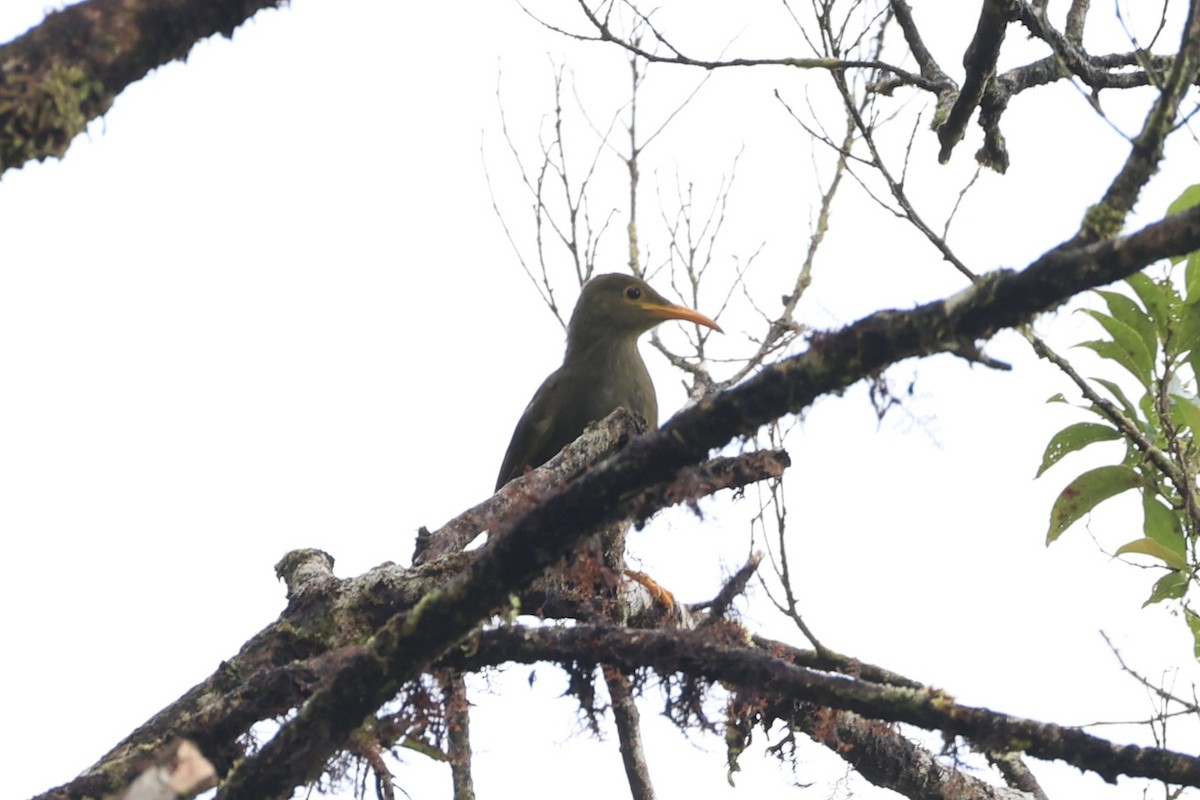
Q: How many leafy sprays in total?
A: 1